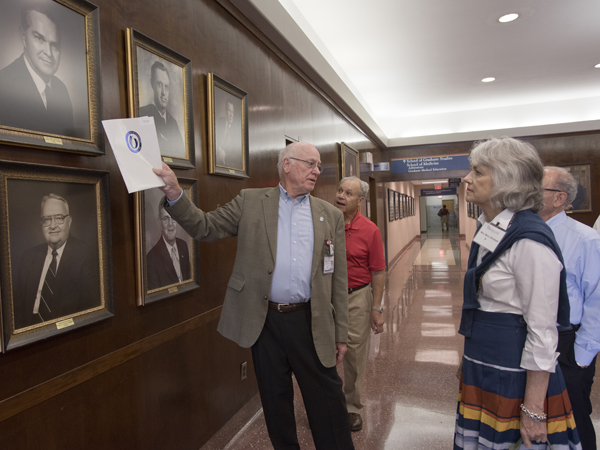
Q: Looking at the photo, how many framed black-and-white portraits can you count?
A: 5